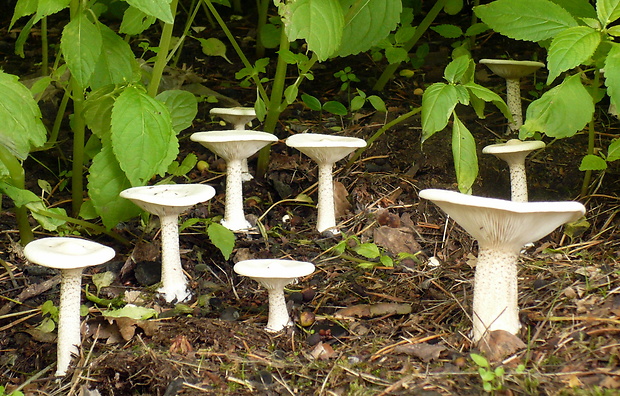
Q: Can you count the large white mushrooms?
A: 9